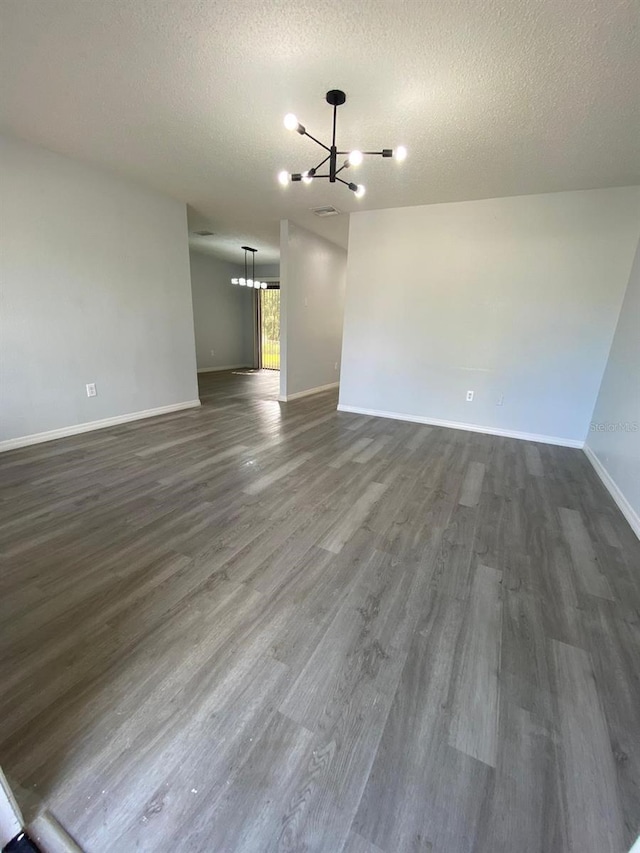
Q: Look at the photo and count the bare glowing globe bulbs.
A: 6